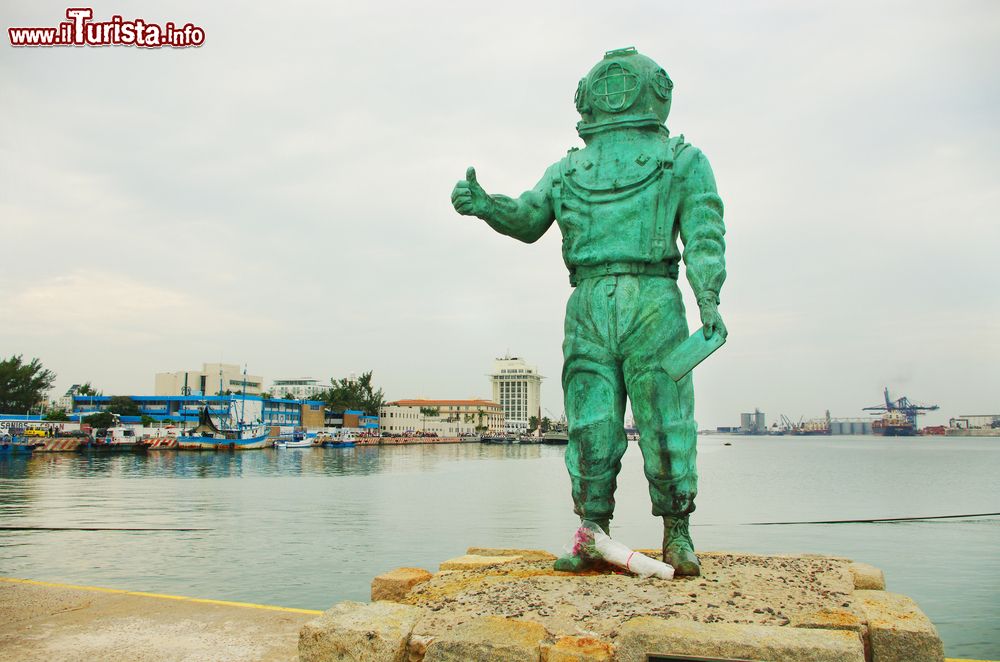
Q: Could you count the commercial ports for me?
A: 1